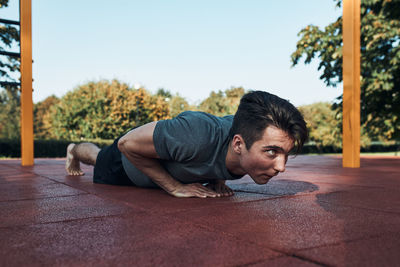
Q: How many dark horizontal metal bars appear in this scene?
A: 3